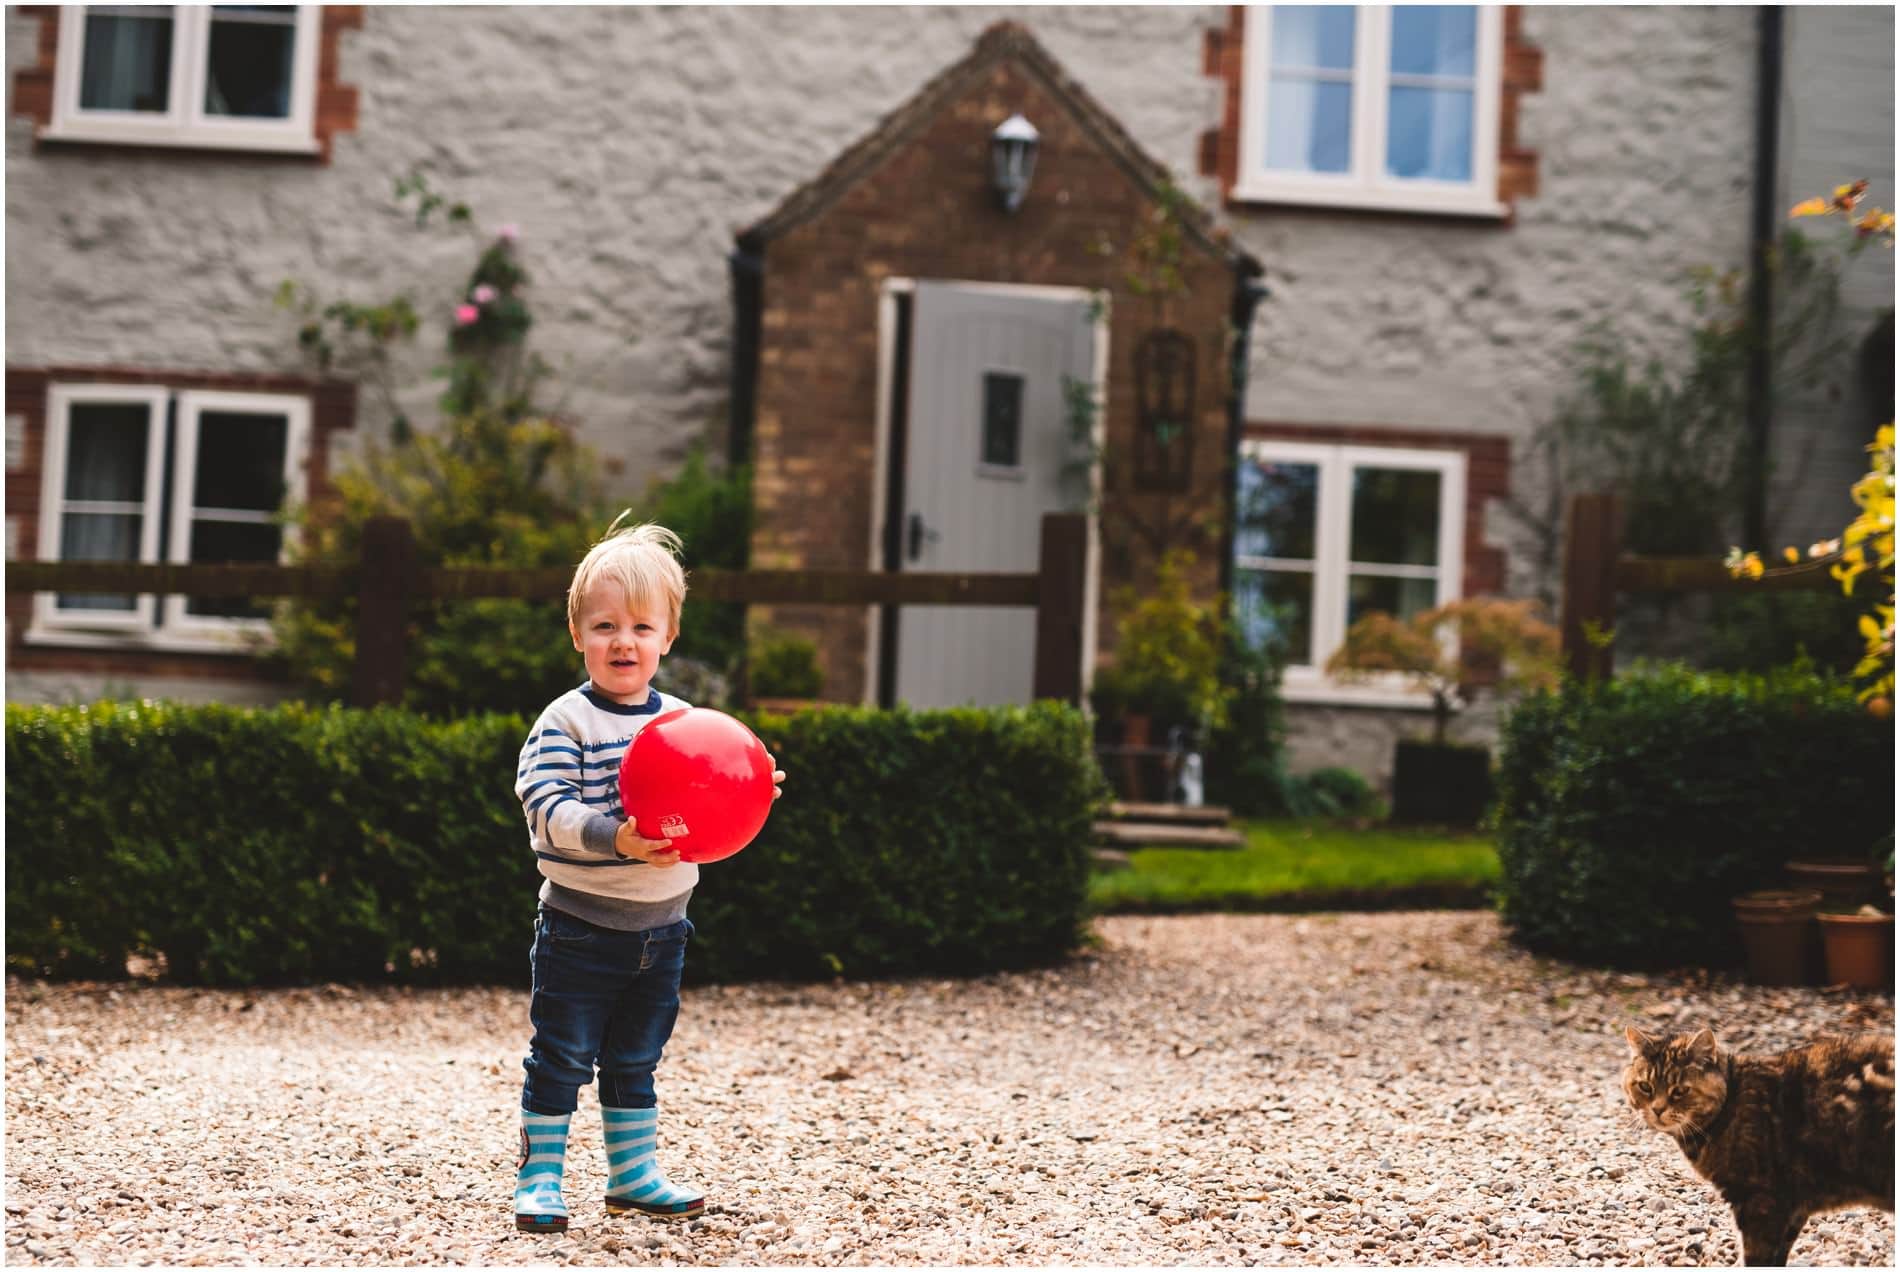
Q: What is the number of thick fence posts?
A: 3